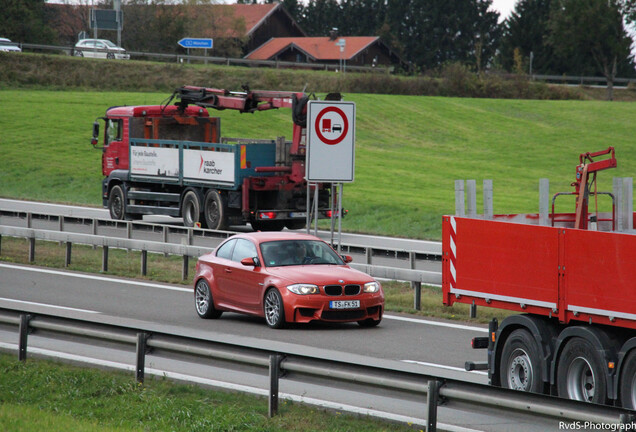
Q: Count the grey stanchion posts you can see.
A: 6